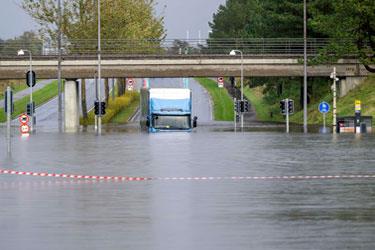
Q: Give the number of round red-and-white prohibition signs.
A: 4